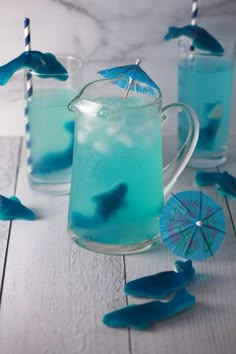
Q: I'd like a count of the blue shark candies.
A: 9